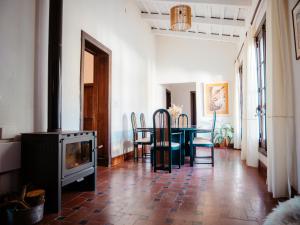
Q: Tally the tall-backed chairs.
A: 5